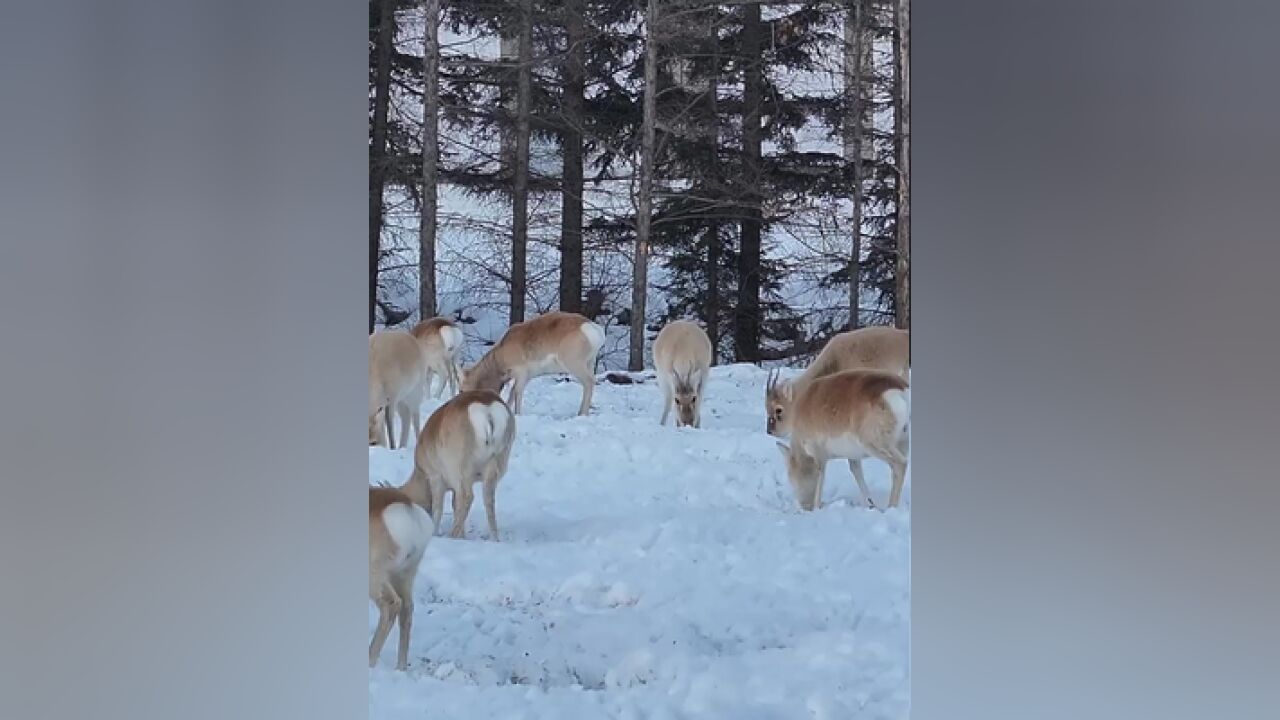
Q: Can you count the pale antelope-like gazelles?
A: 8